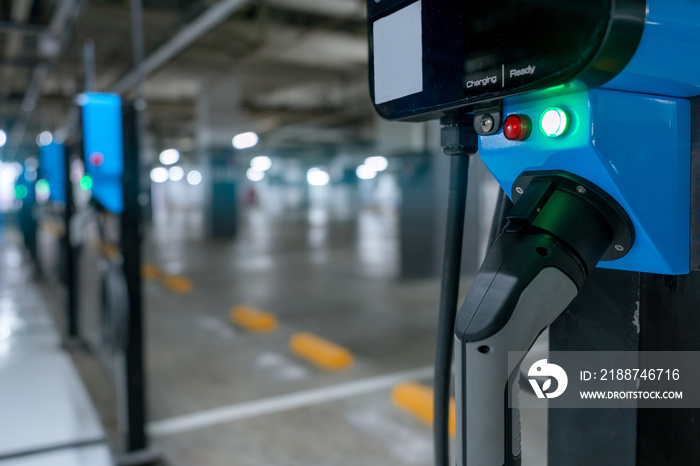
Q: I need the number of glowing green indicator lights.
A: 4